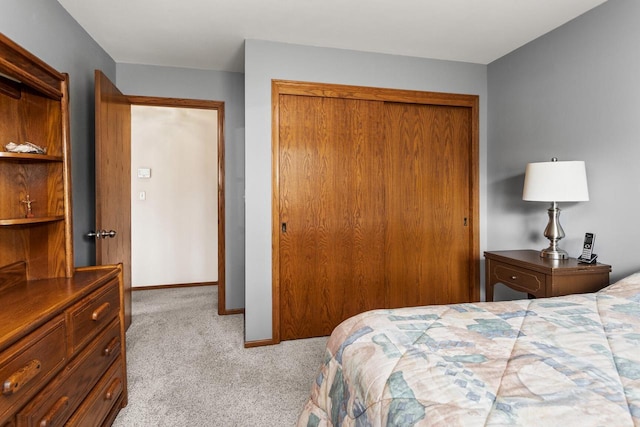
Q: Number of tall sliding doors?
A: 2